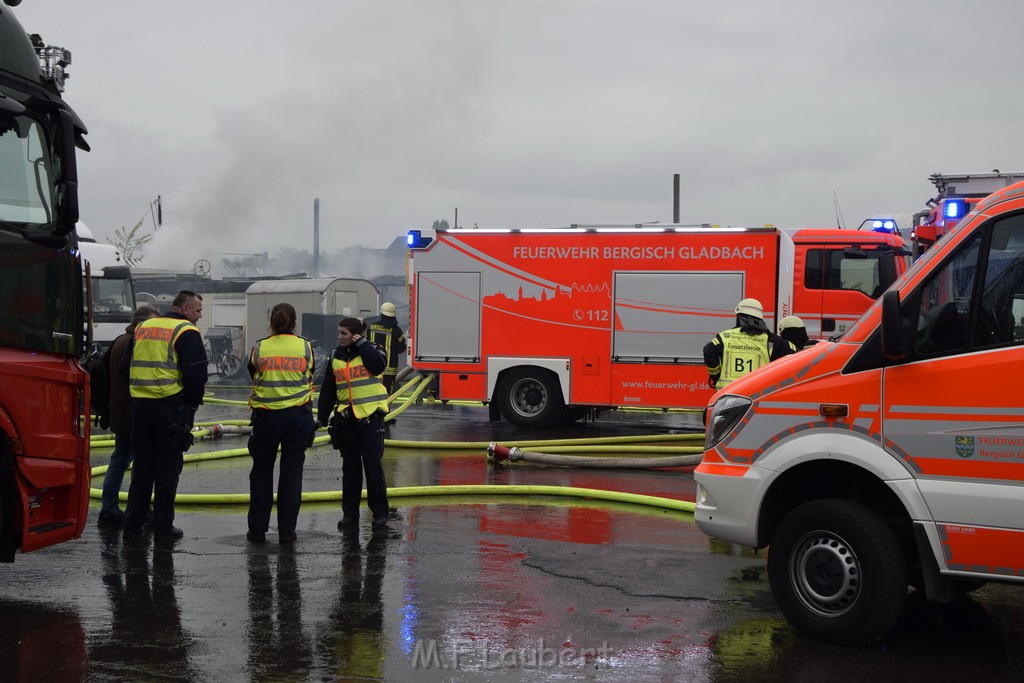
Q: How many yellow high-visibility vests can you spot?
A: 4